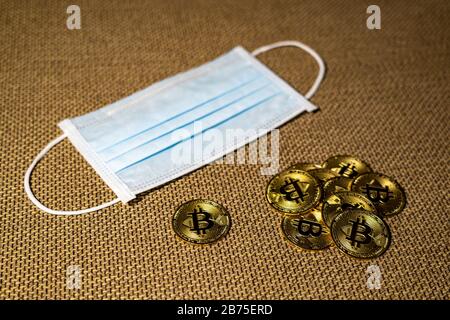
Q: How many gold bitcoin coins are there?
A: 10